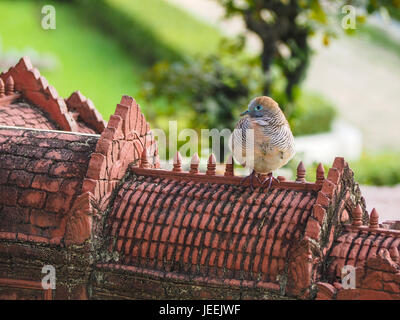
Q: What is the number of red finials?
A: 11